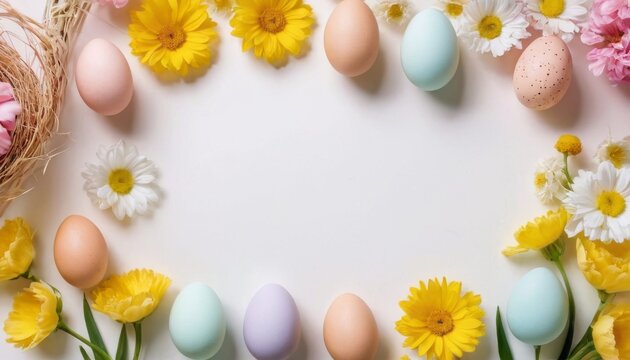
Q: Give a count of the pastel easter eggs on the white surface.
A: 9